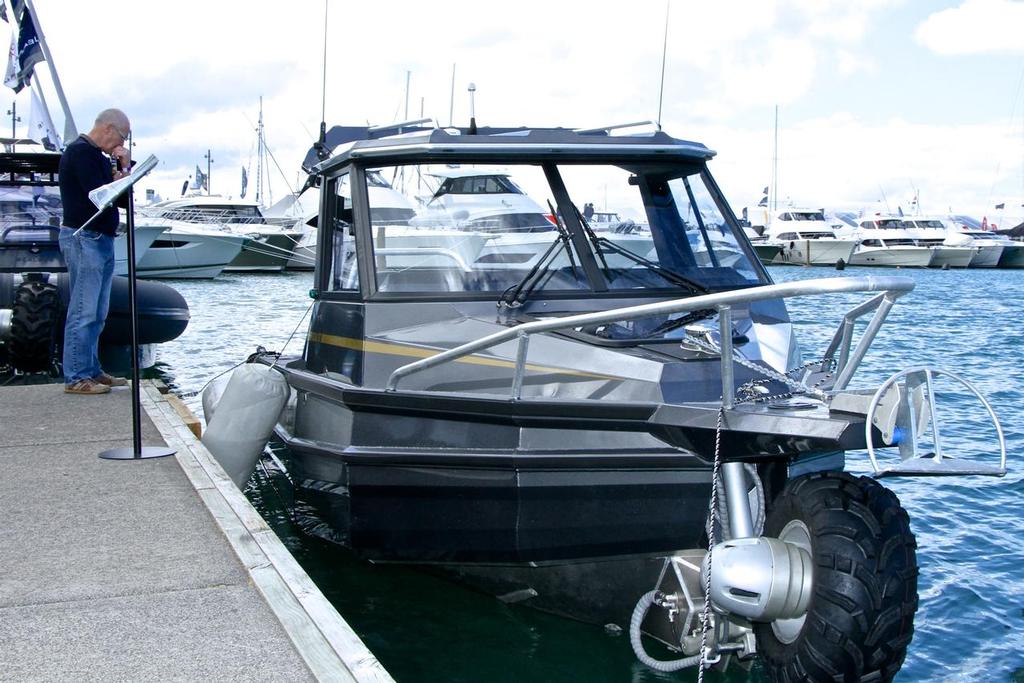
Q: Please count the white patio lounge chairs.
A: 0